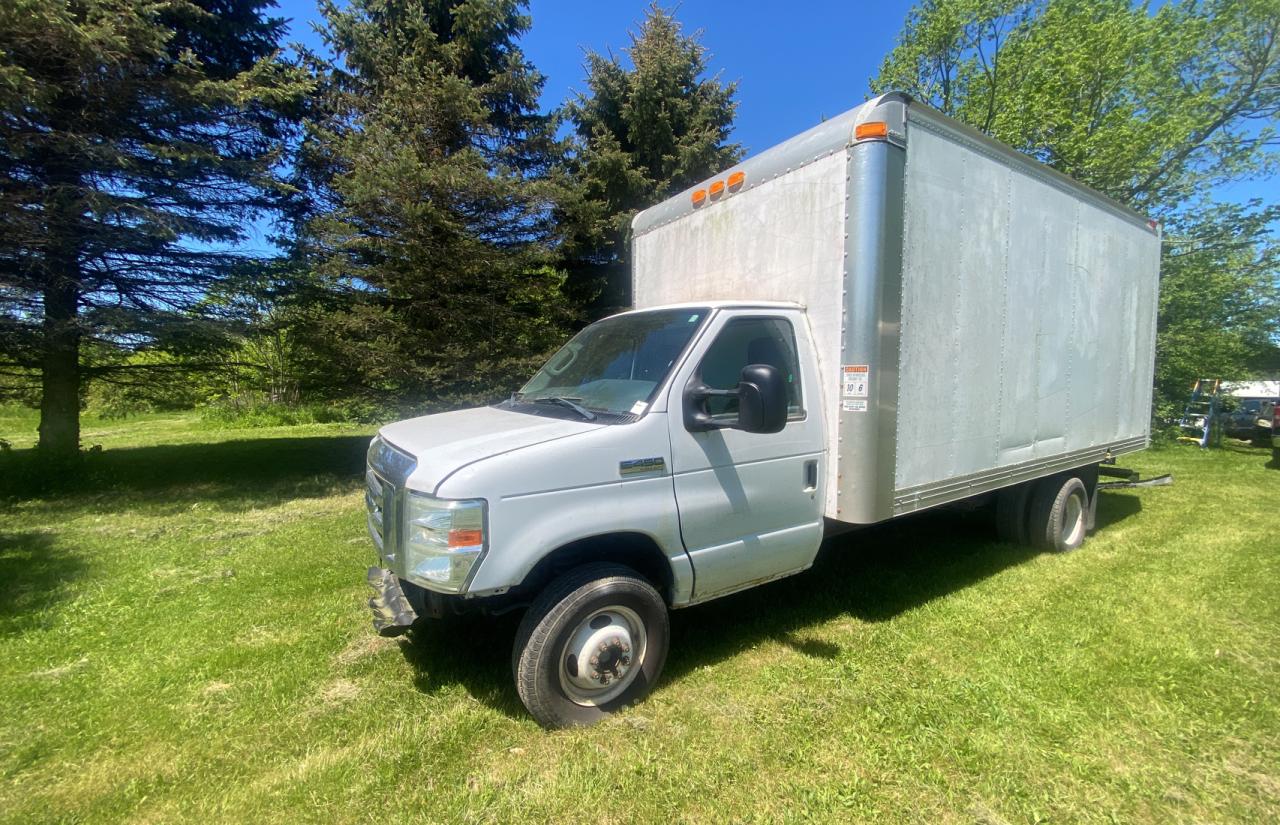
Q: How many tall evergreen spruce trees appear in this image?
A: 3